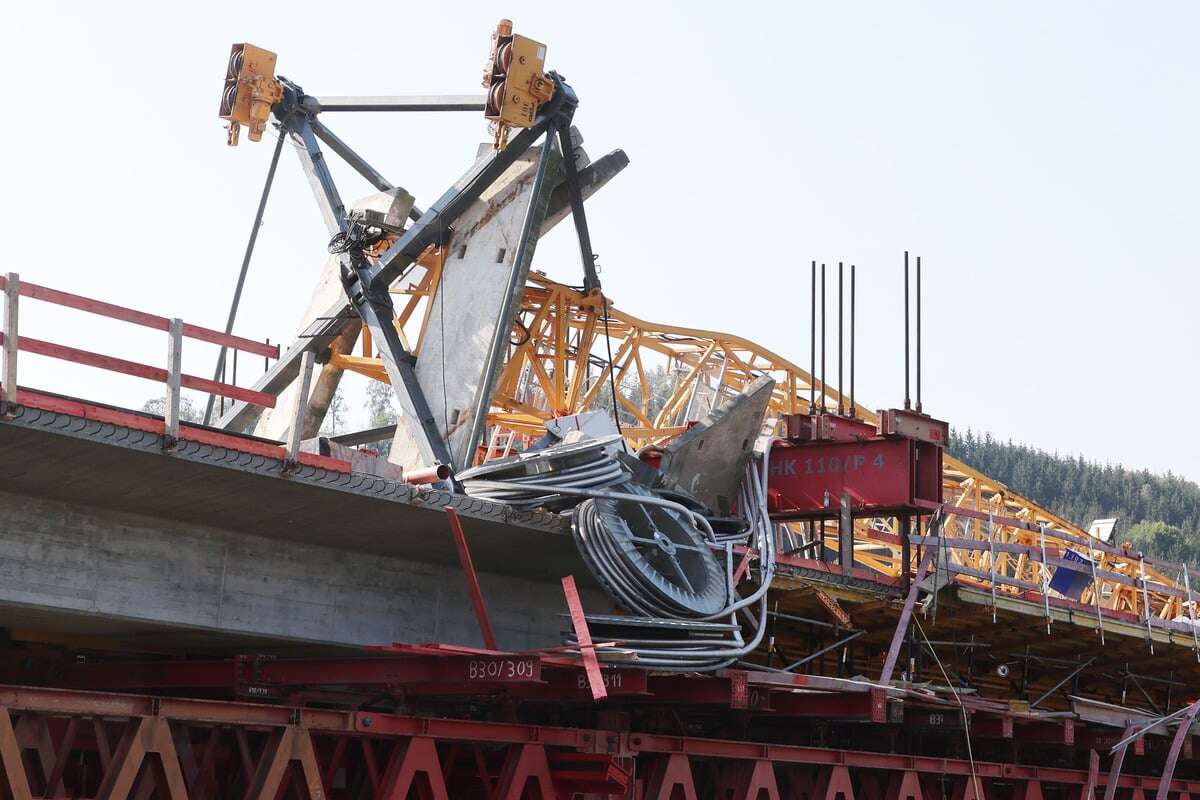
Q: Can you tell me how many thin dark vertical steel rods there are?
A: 6